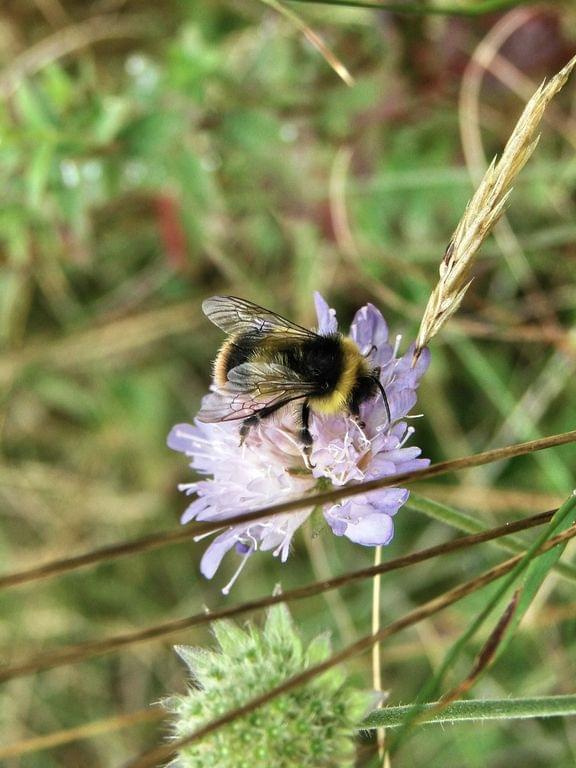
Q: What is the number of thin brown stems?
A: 3